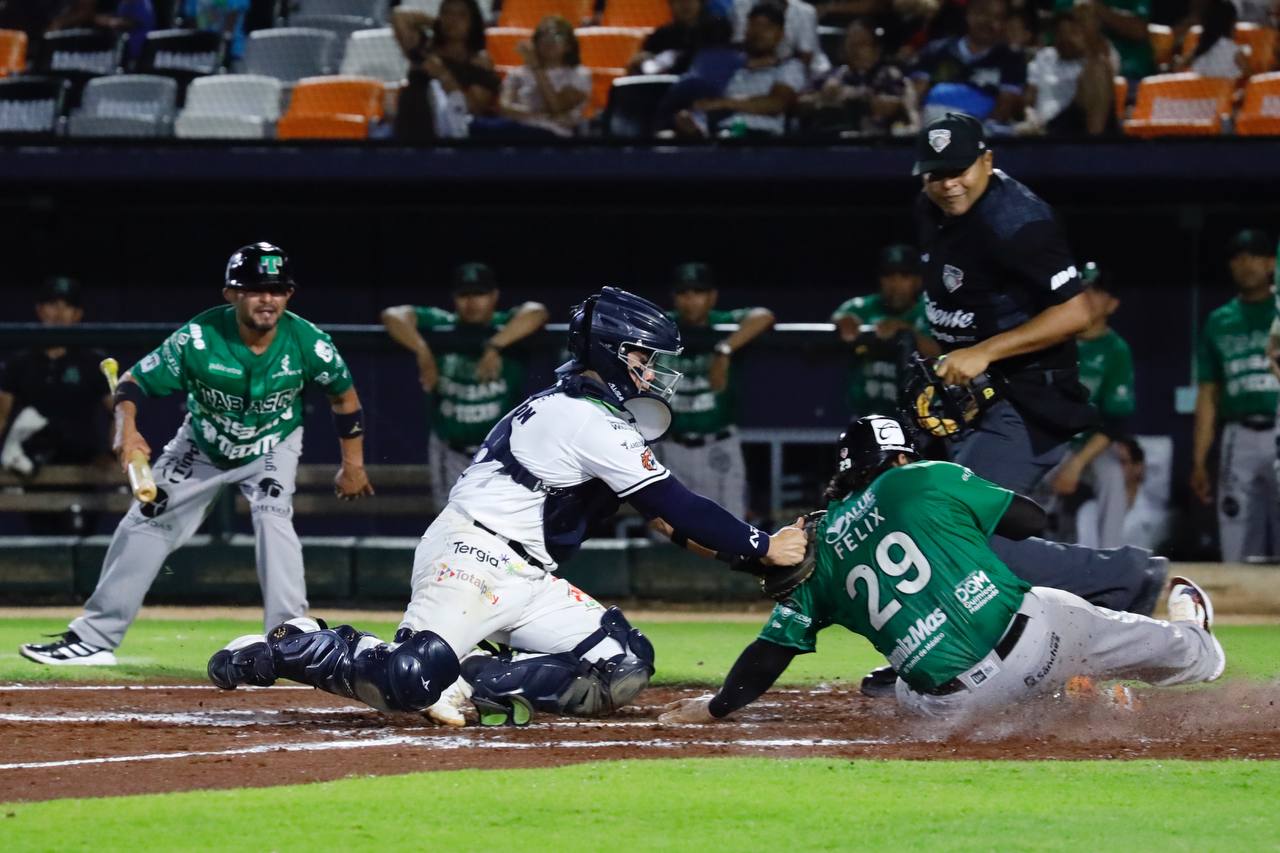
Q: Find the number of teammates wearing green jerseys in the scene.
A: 7